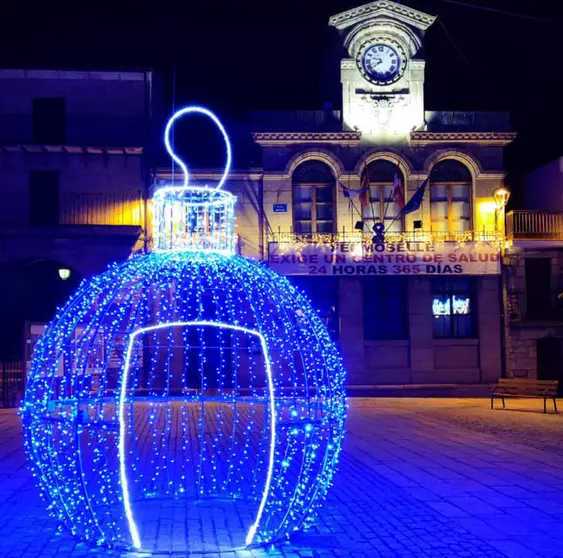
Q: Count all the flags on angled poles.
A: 4